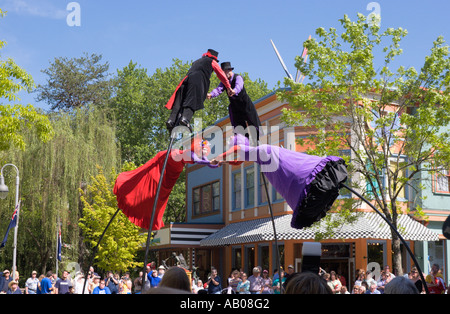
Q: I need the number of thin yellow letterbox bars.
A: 0